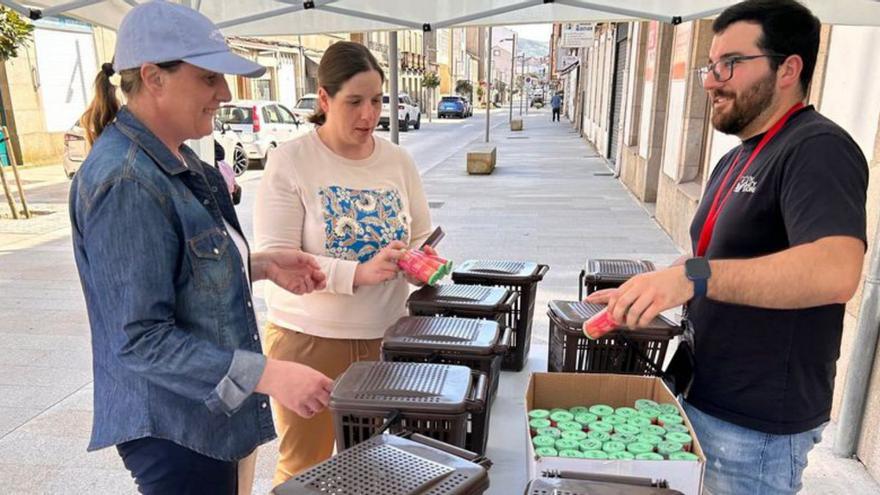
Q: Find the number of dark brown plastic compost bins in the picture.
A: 8